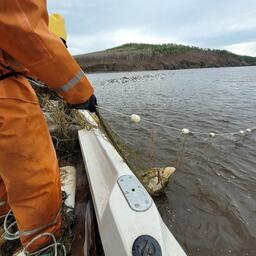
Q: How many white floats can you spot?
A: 5